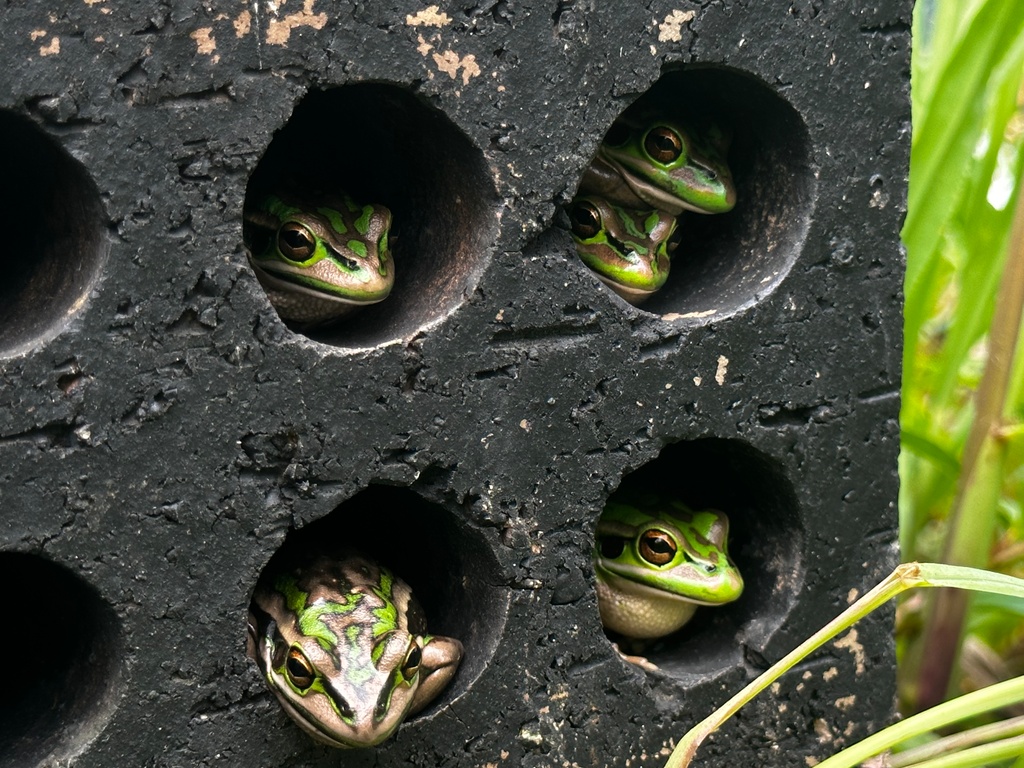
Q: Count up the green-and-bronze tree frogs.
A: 5